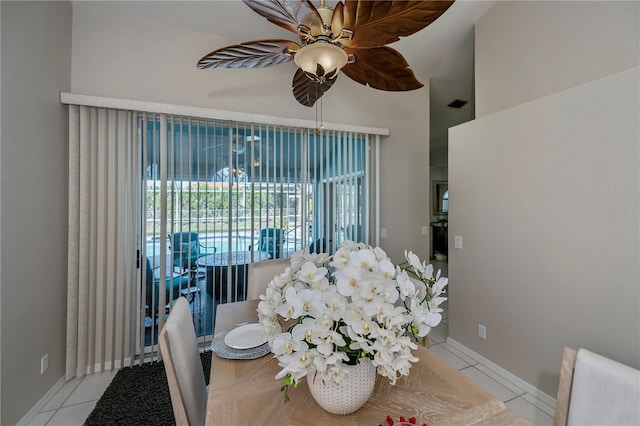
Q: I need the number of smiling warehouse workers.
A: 0